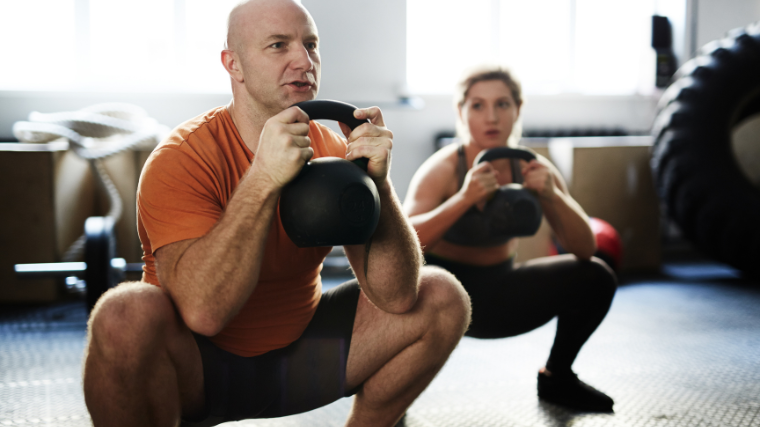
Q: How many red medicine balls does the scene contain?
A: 1